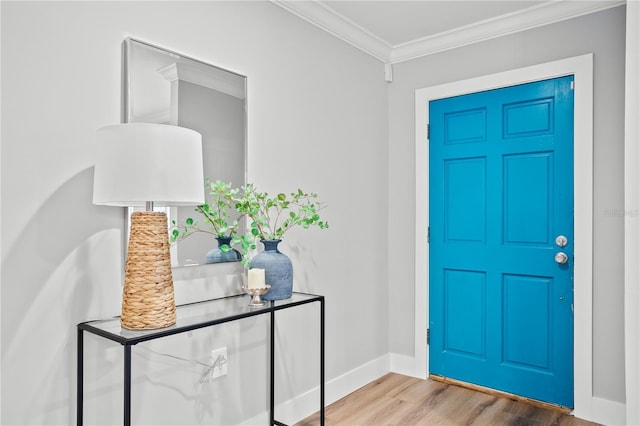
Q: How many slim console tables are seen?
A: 1